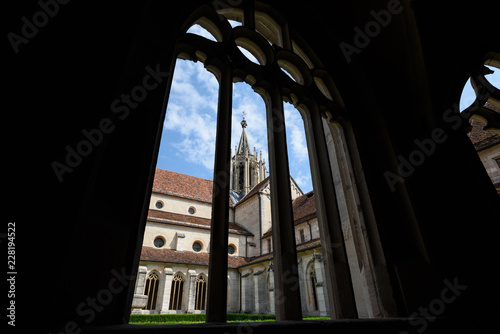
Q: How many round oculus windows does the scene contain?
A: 5